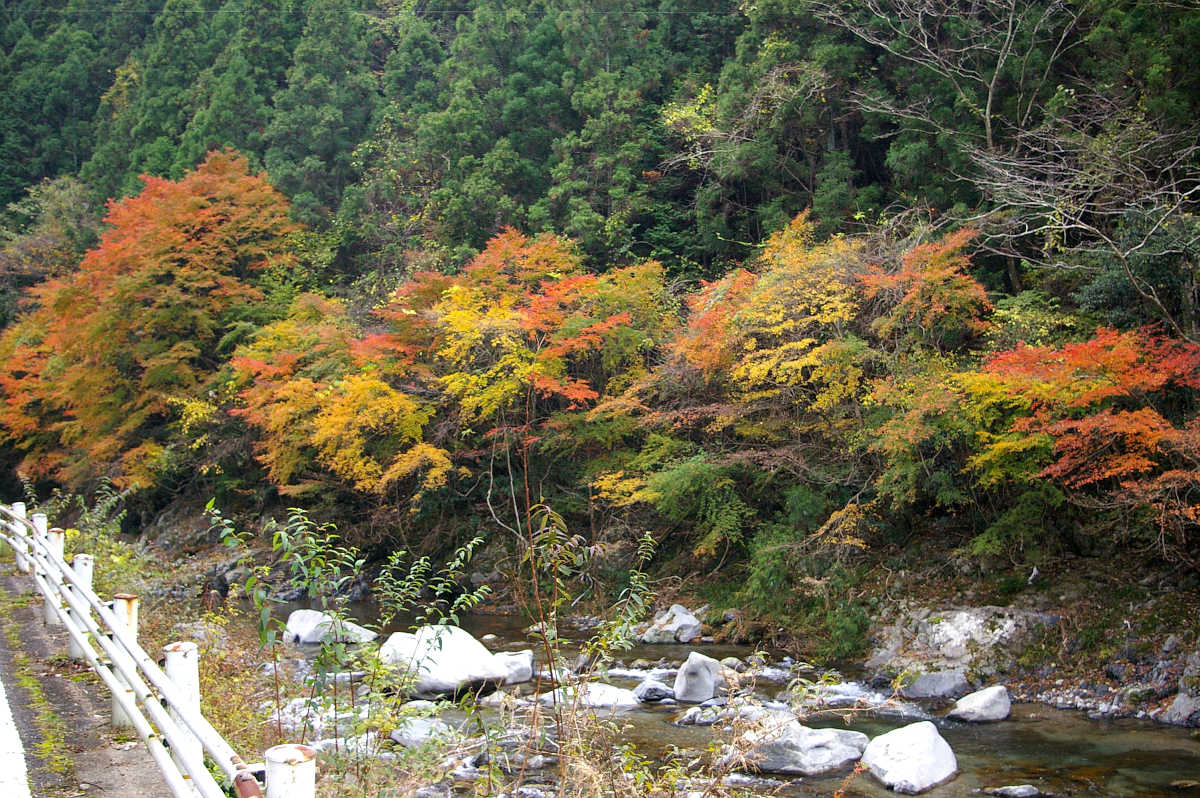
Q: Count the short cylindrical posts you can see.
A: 7